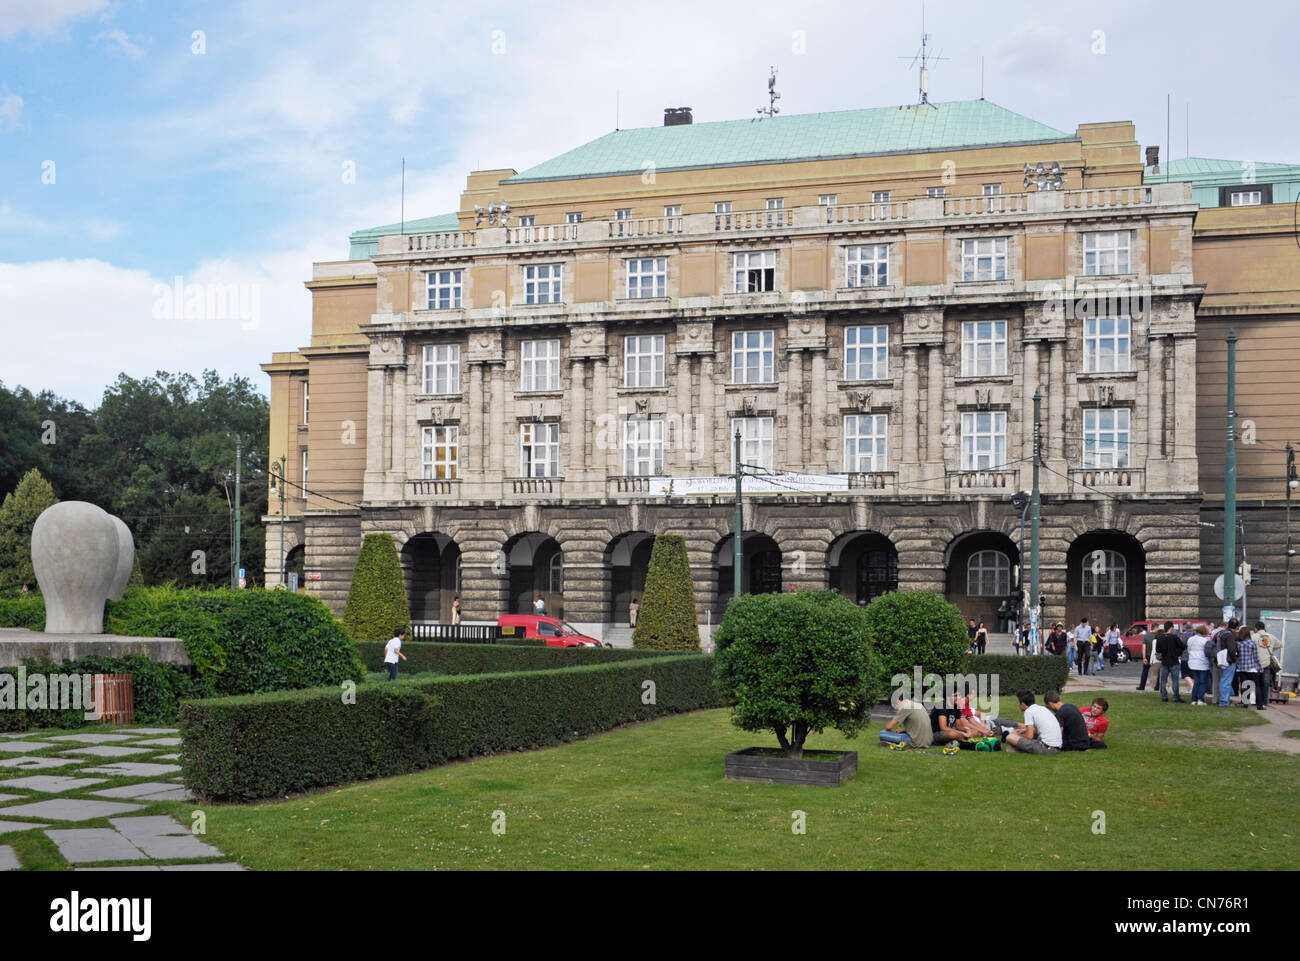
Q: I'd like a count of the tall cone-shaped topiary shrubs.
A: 2